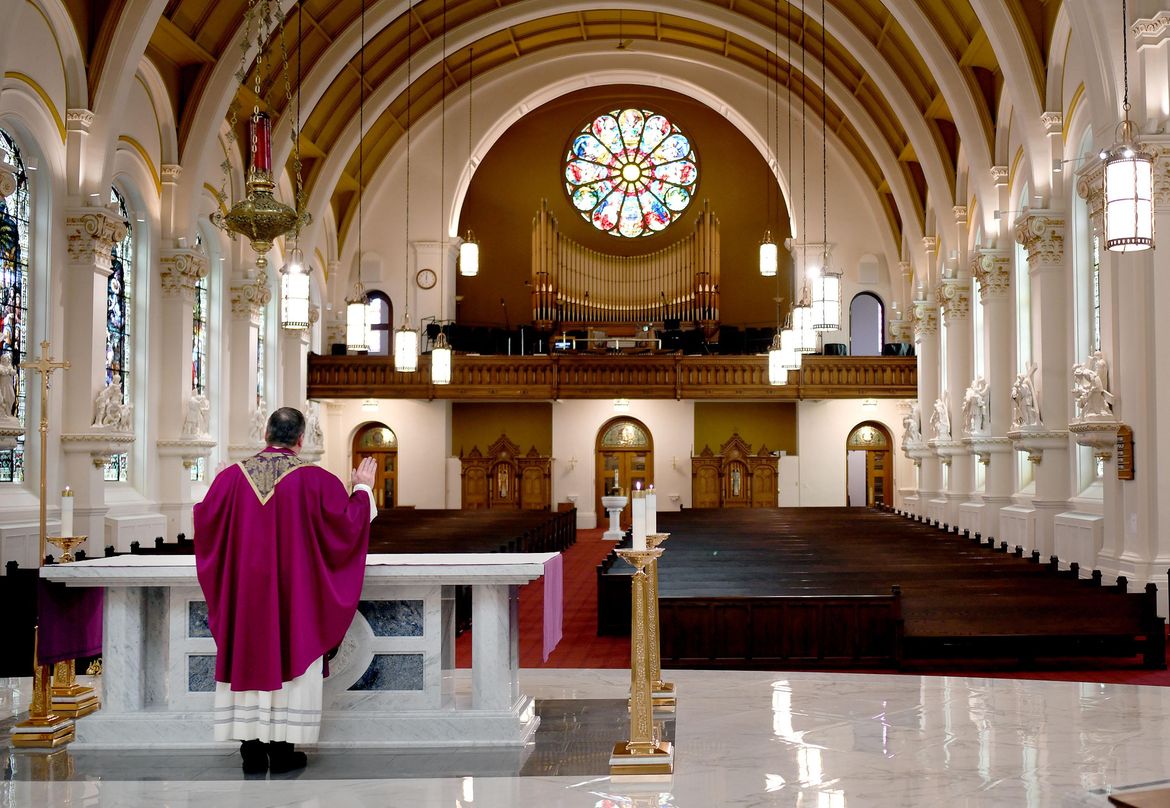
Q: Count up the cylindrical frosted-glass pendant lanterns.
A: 11